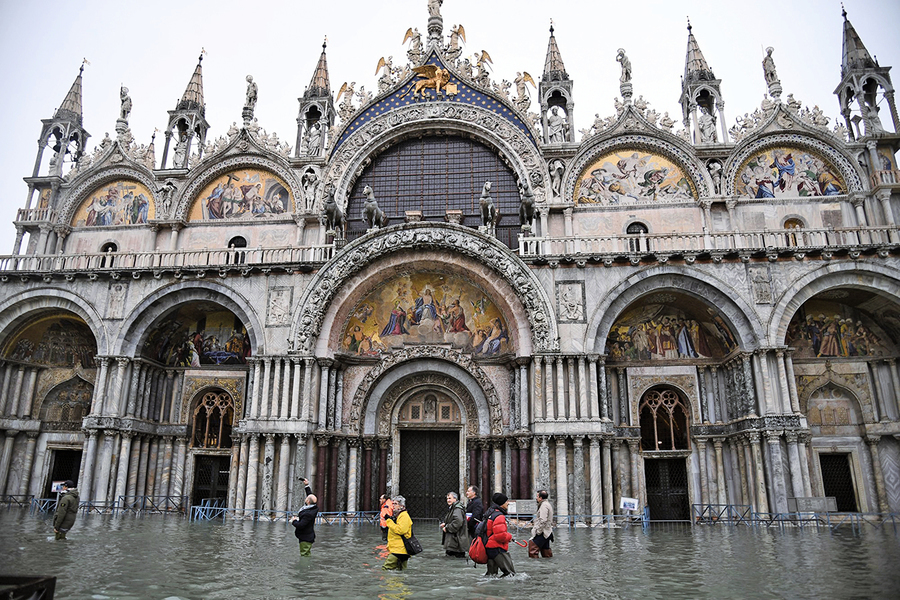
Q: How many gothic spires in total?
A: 6